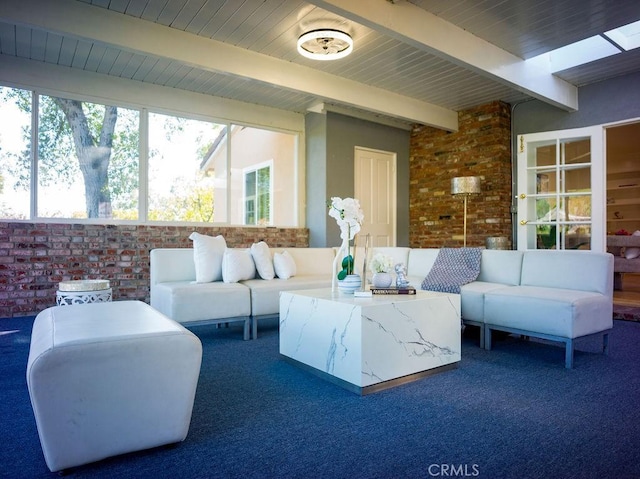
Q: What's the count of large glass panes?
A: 4